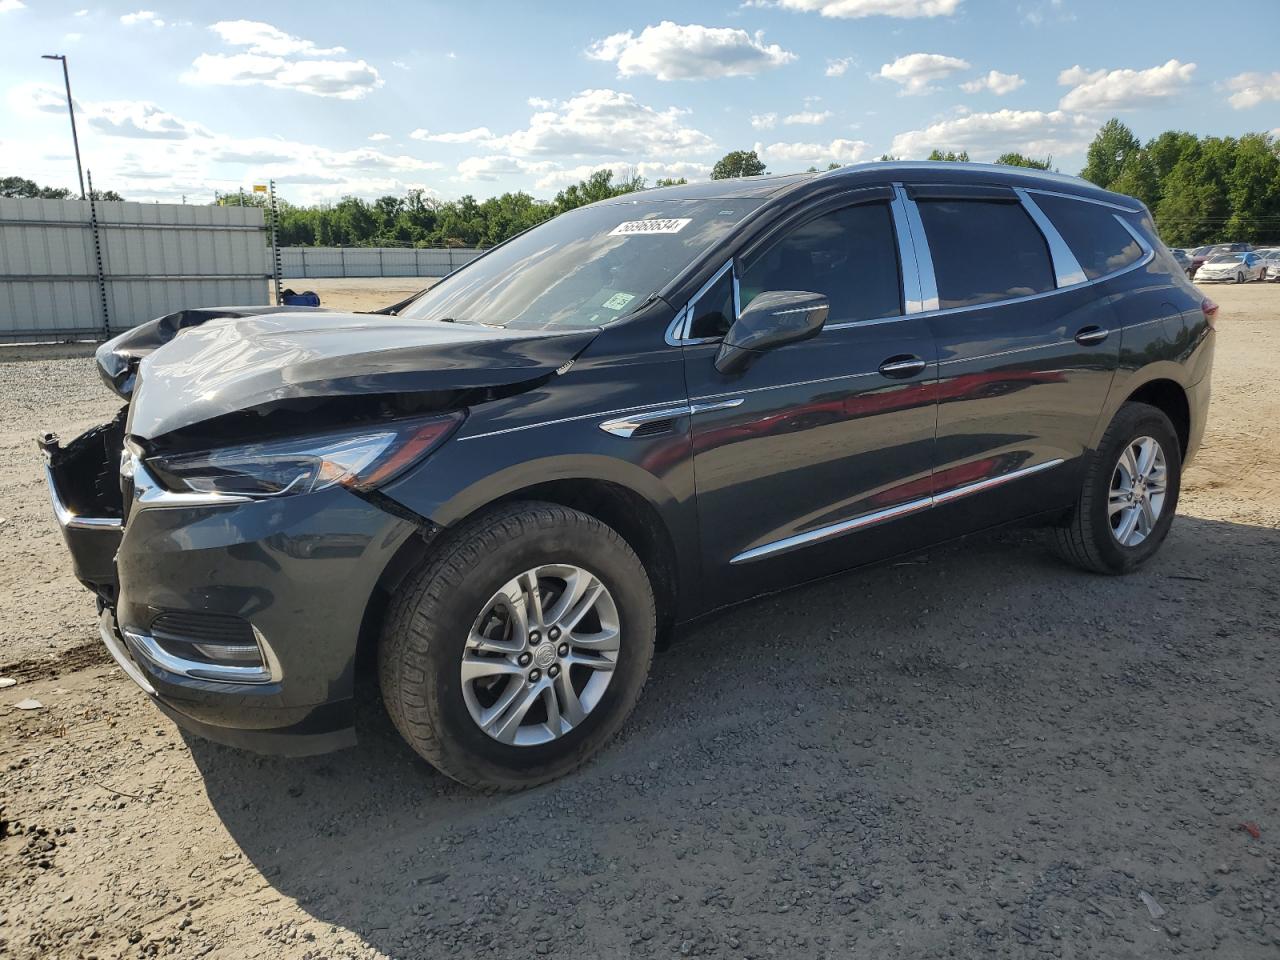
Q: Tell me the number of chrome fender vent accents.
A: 1